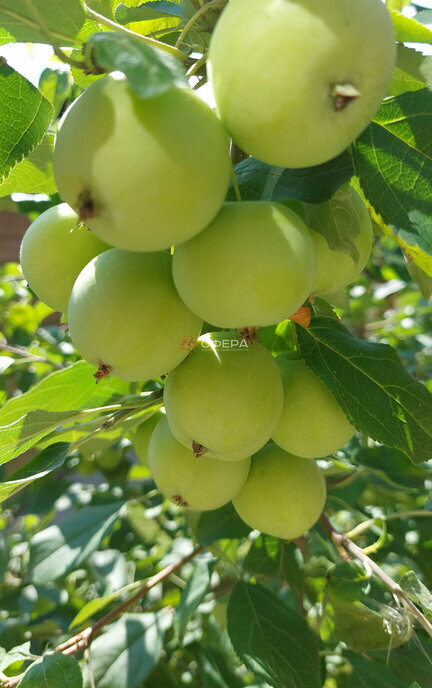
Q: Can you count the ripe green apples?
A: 11